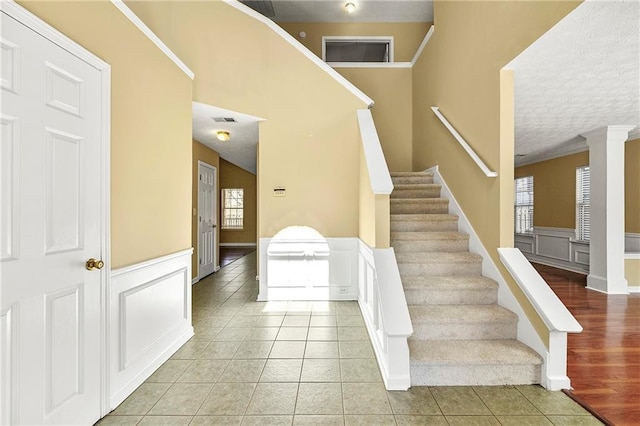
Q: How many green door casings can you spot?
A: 0